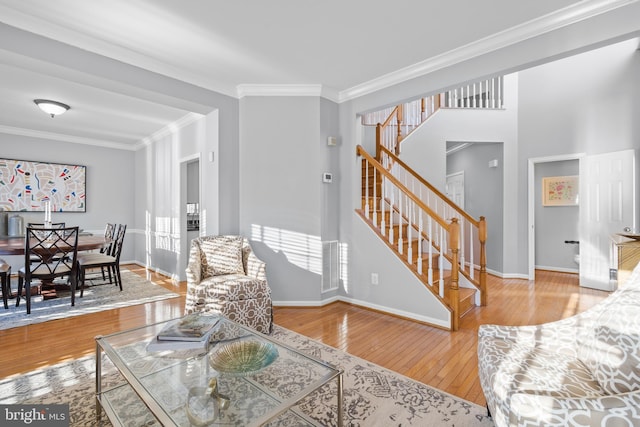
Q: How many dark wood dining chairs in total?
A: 5